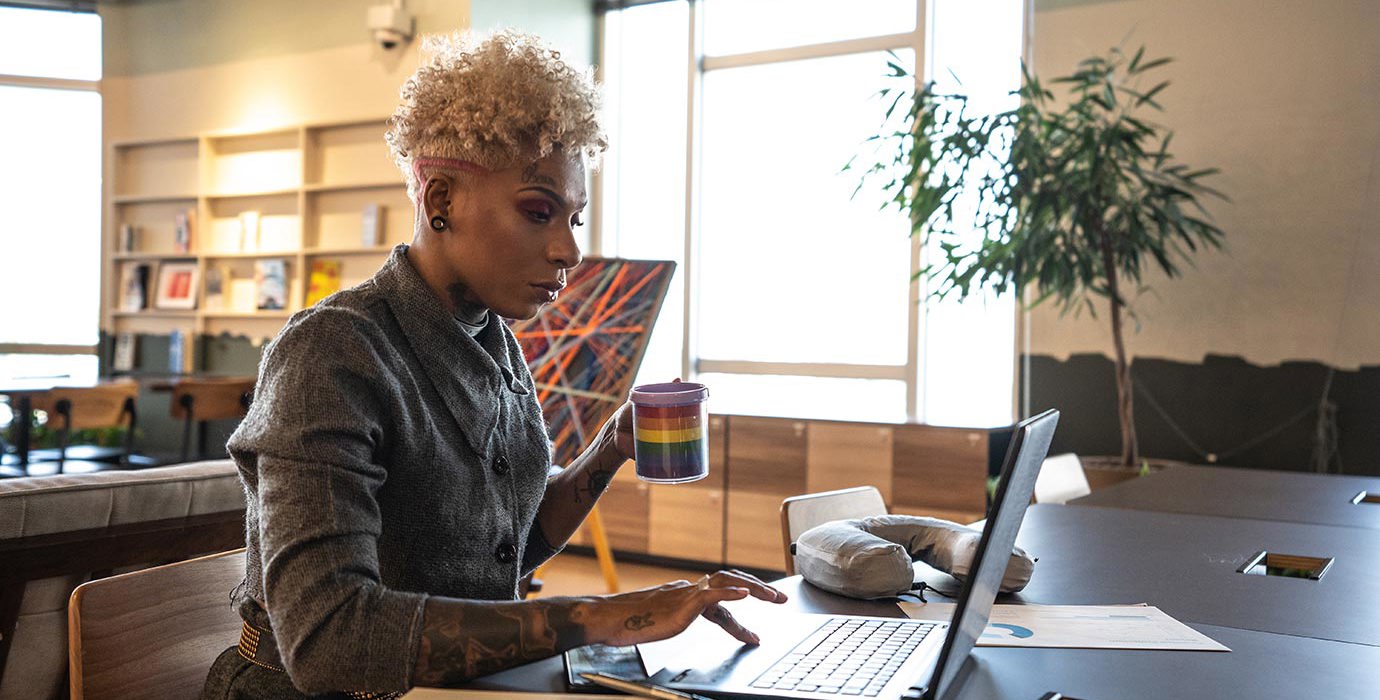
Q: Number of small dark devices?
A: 1